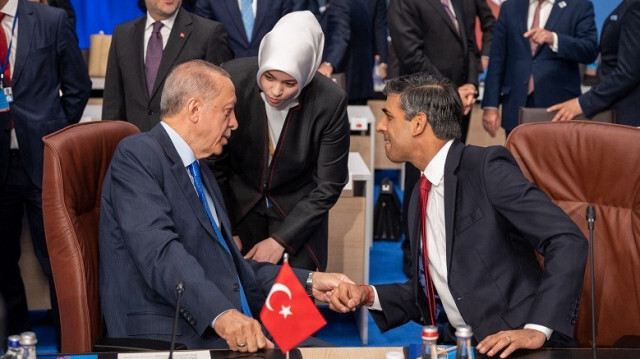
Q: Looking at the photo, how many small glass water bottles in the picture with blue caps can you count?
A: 1